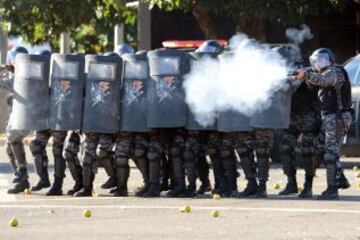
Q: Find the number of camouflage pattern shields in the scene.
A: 0